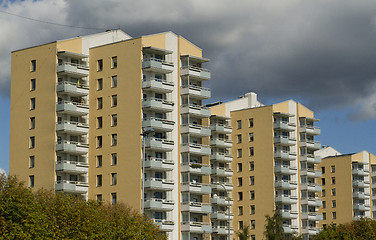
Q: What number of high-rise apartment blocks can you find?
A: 3